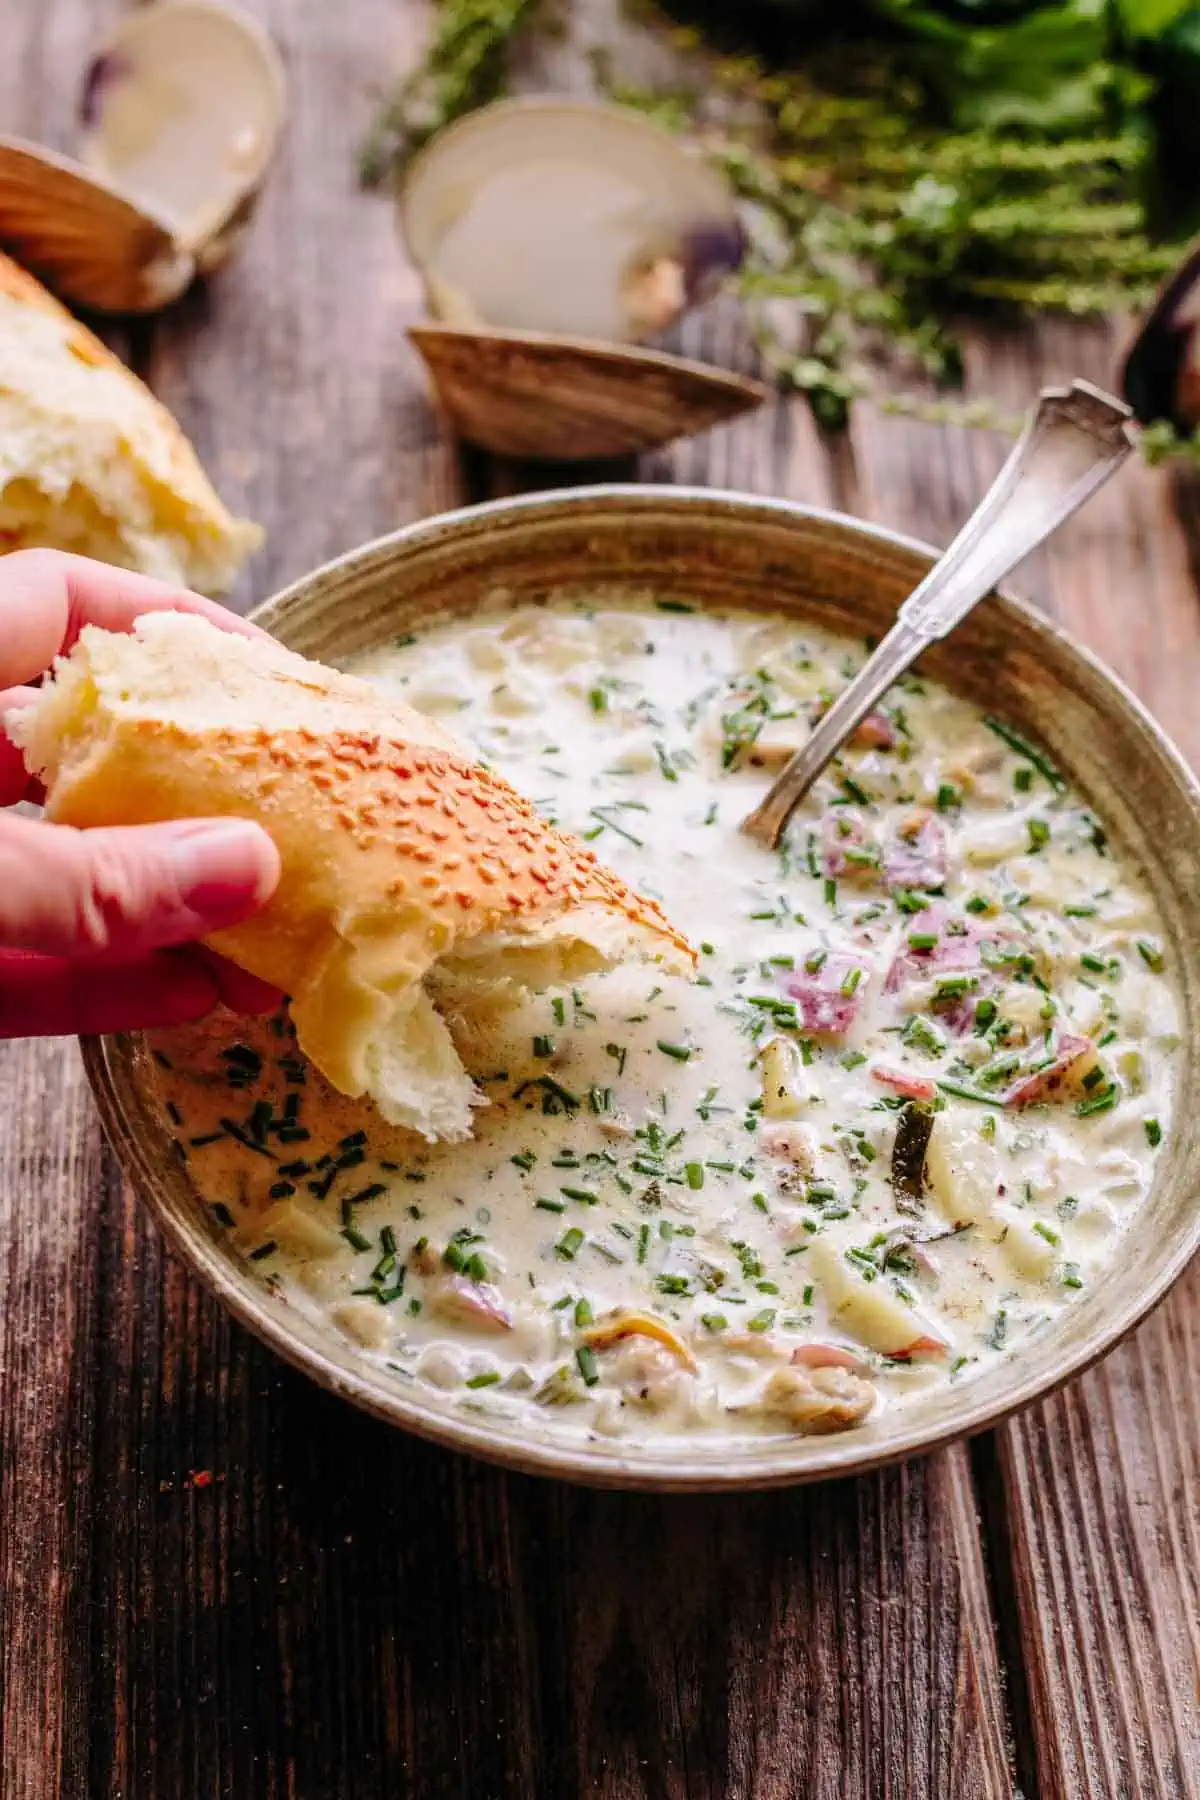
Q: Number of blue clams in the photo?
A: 0